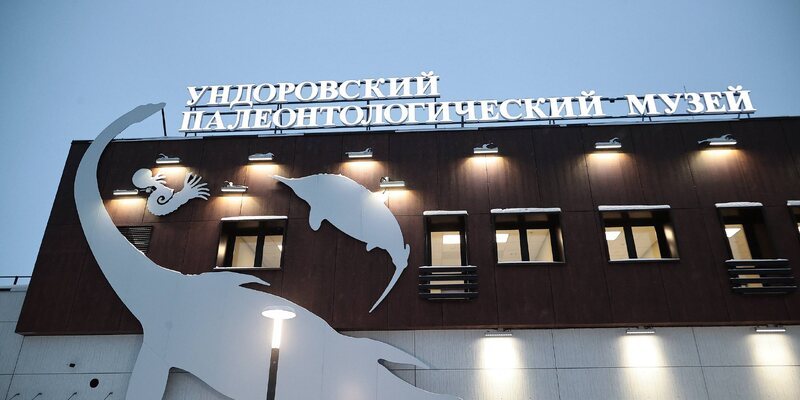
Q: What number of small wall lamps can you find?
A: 12